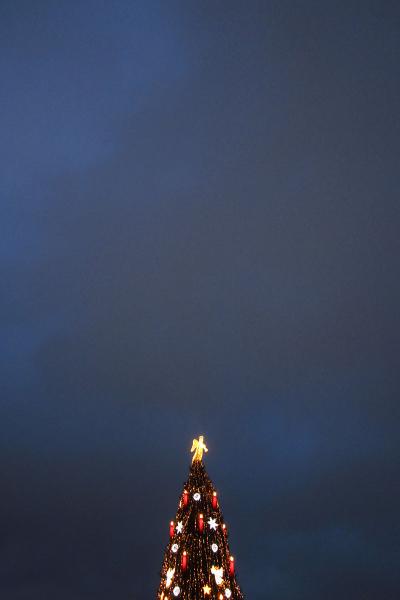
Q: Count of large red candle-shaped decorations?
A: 7